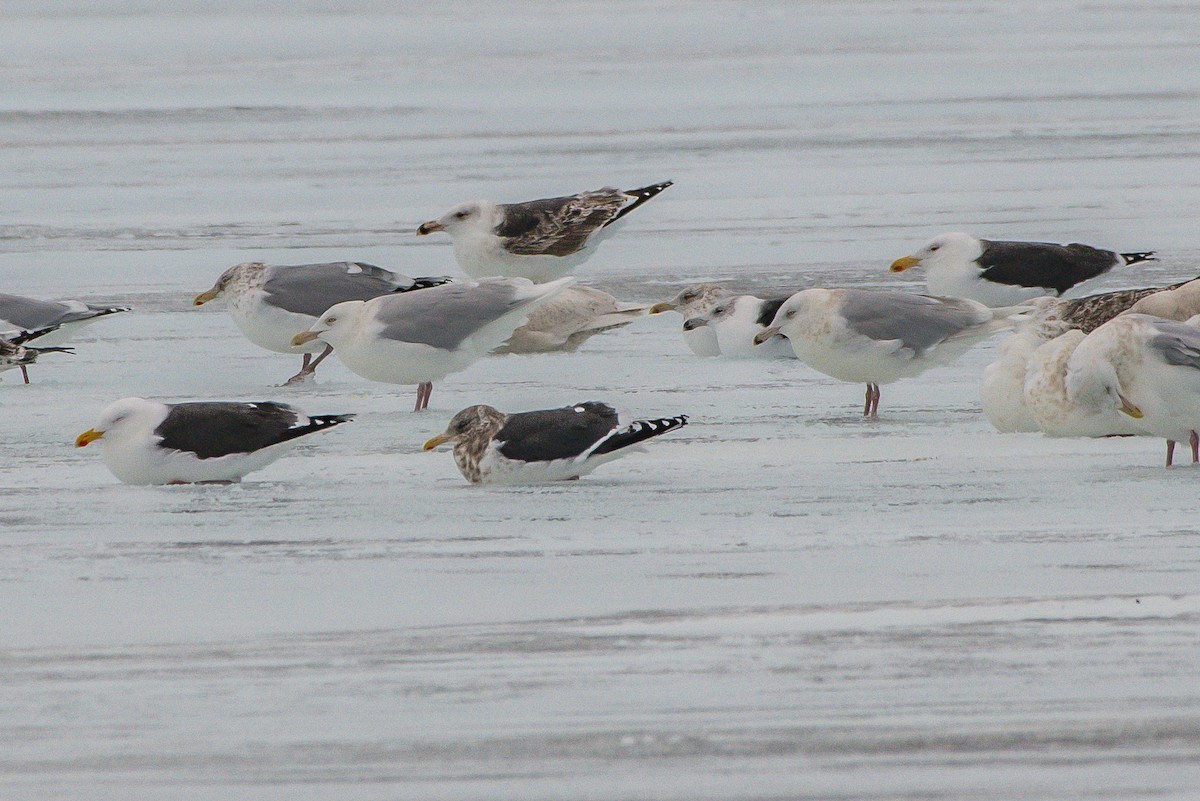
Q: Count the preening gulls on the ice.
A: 1